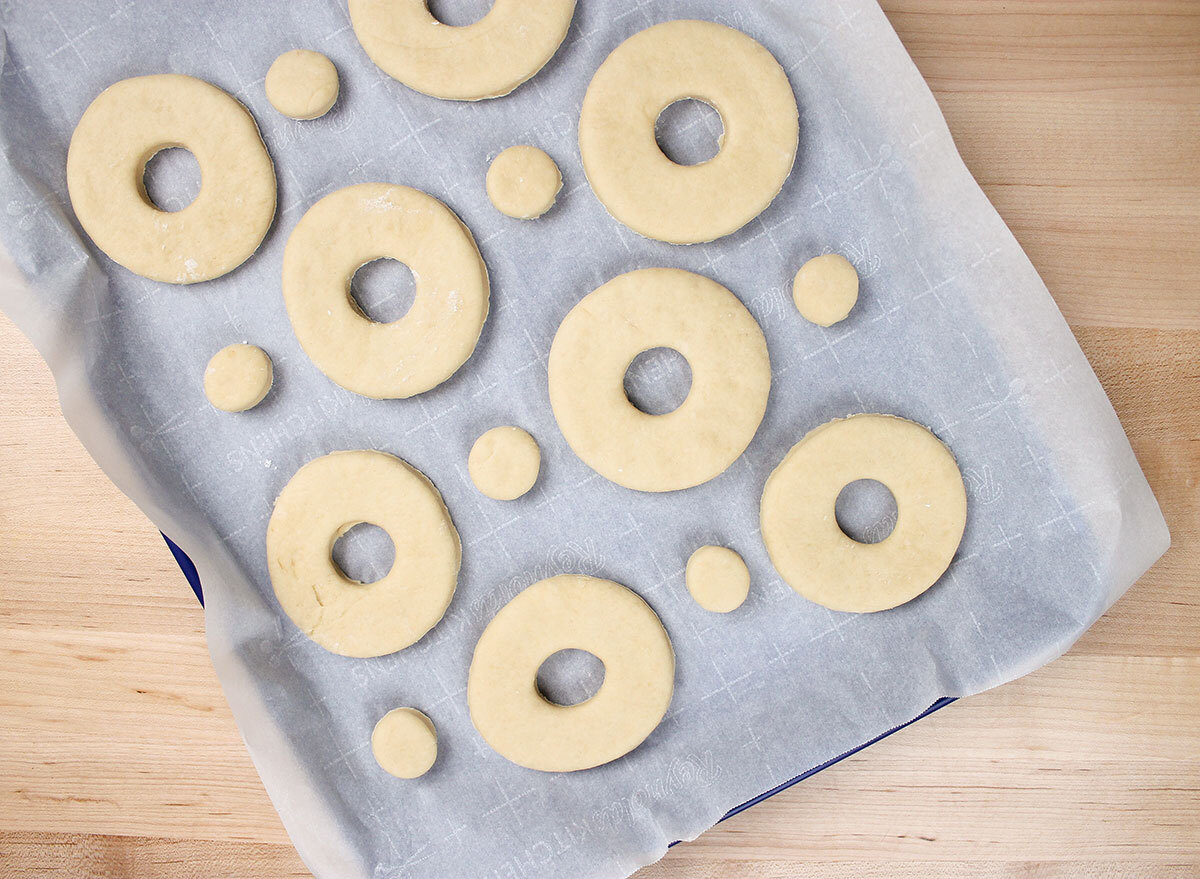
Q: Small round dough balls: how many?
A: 7